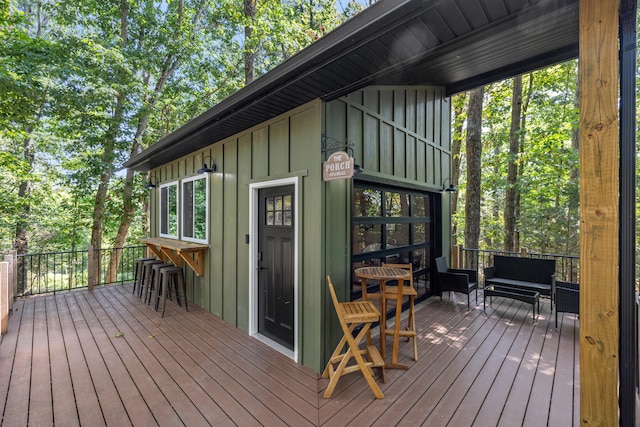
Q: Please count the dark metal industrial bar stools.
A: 4